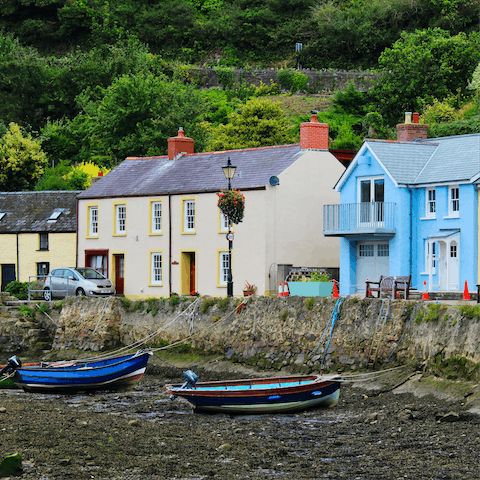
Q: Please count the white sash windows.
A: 10